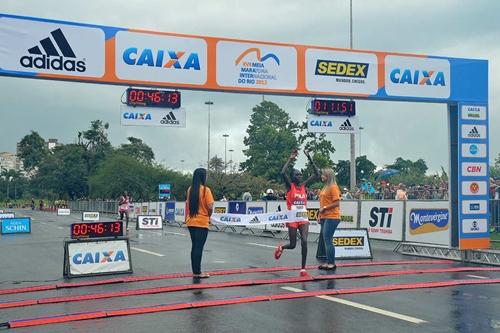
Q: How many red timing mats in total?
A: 3